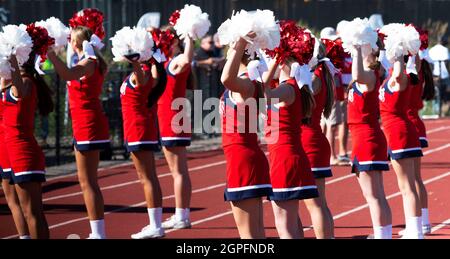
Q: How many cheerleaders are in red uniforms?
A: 11